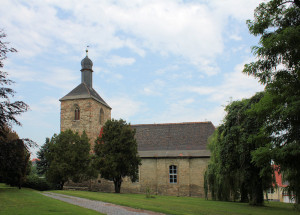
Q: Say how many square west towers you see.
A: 1